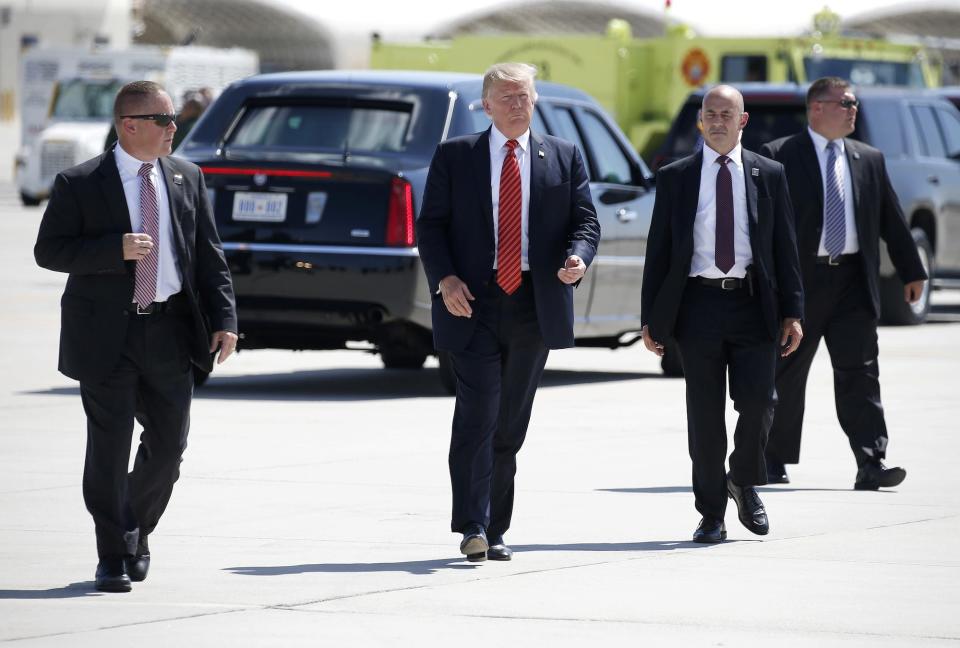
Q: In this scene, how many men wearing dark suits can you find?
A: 4